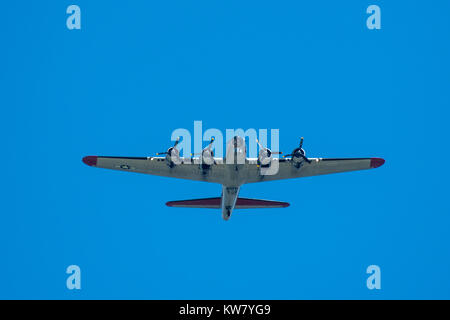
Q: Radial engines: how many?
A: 4